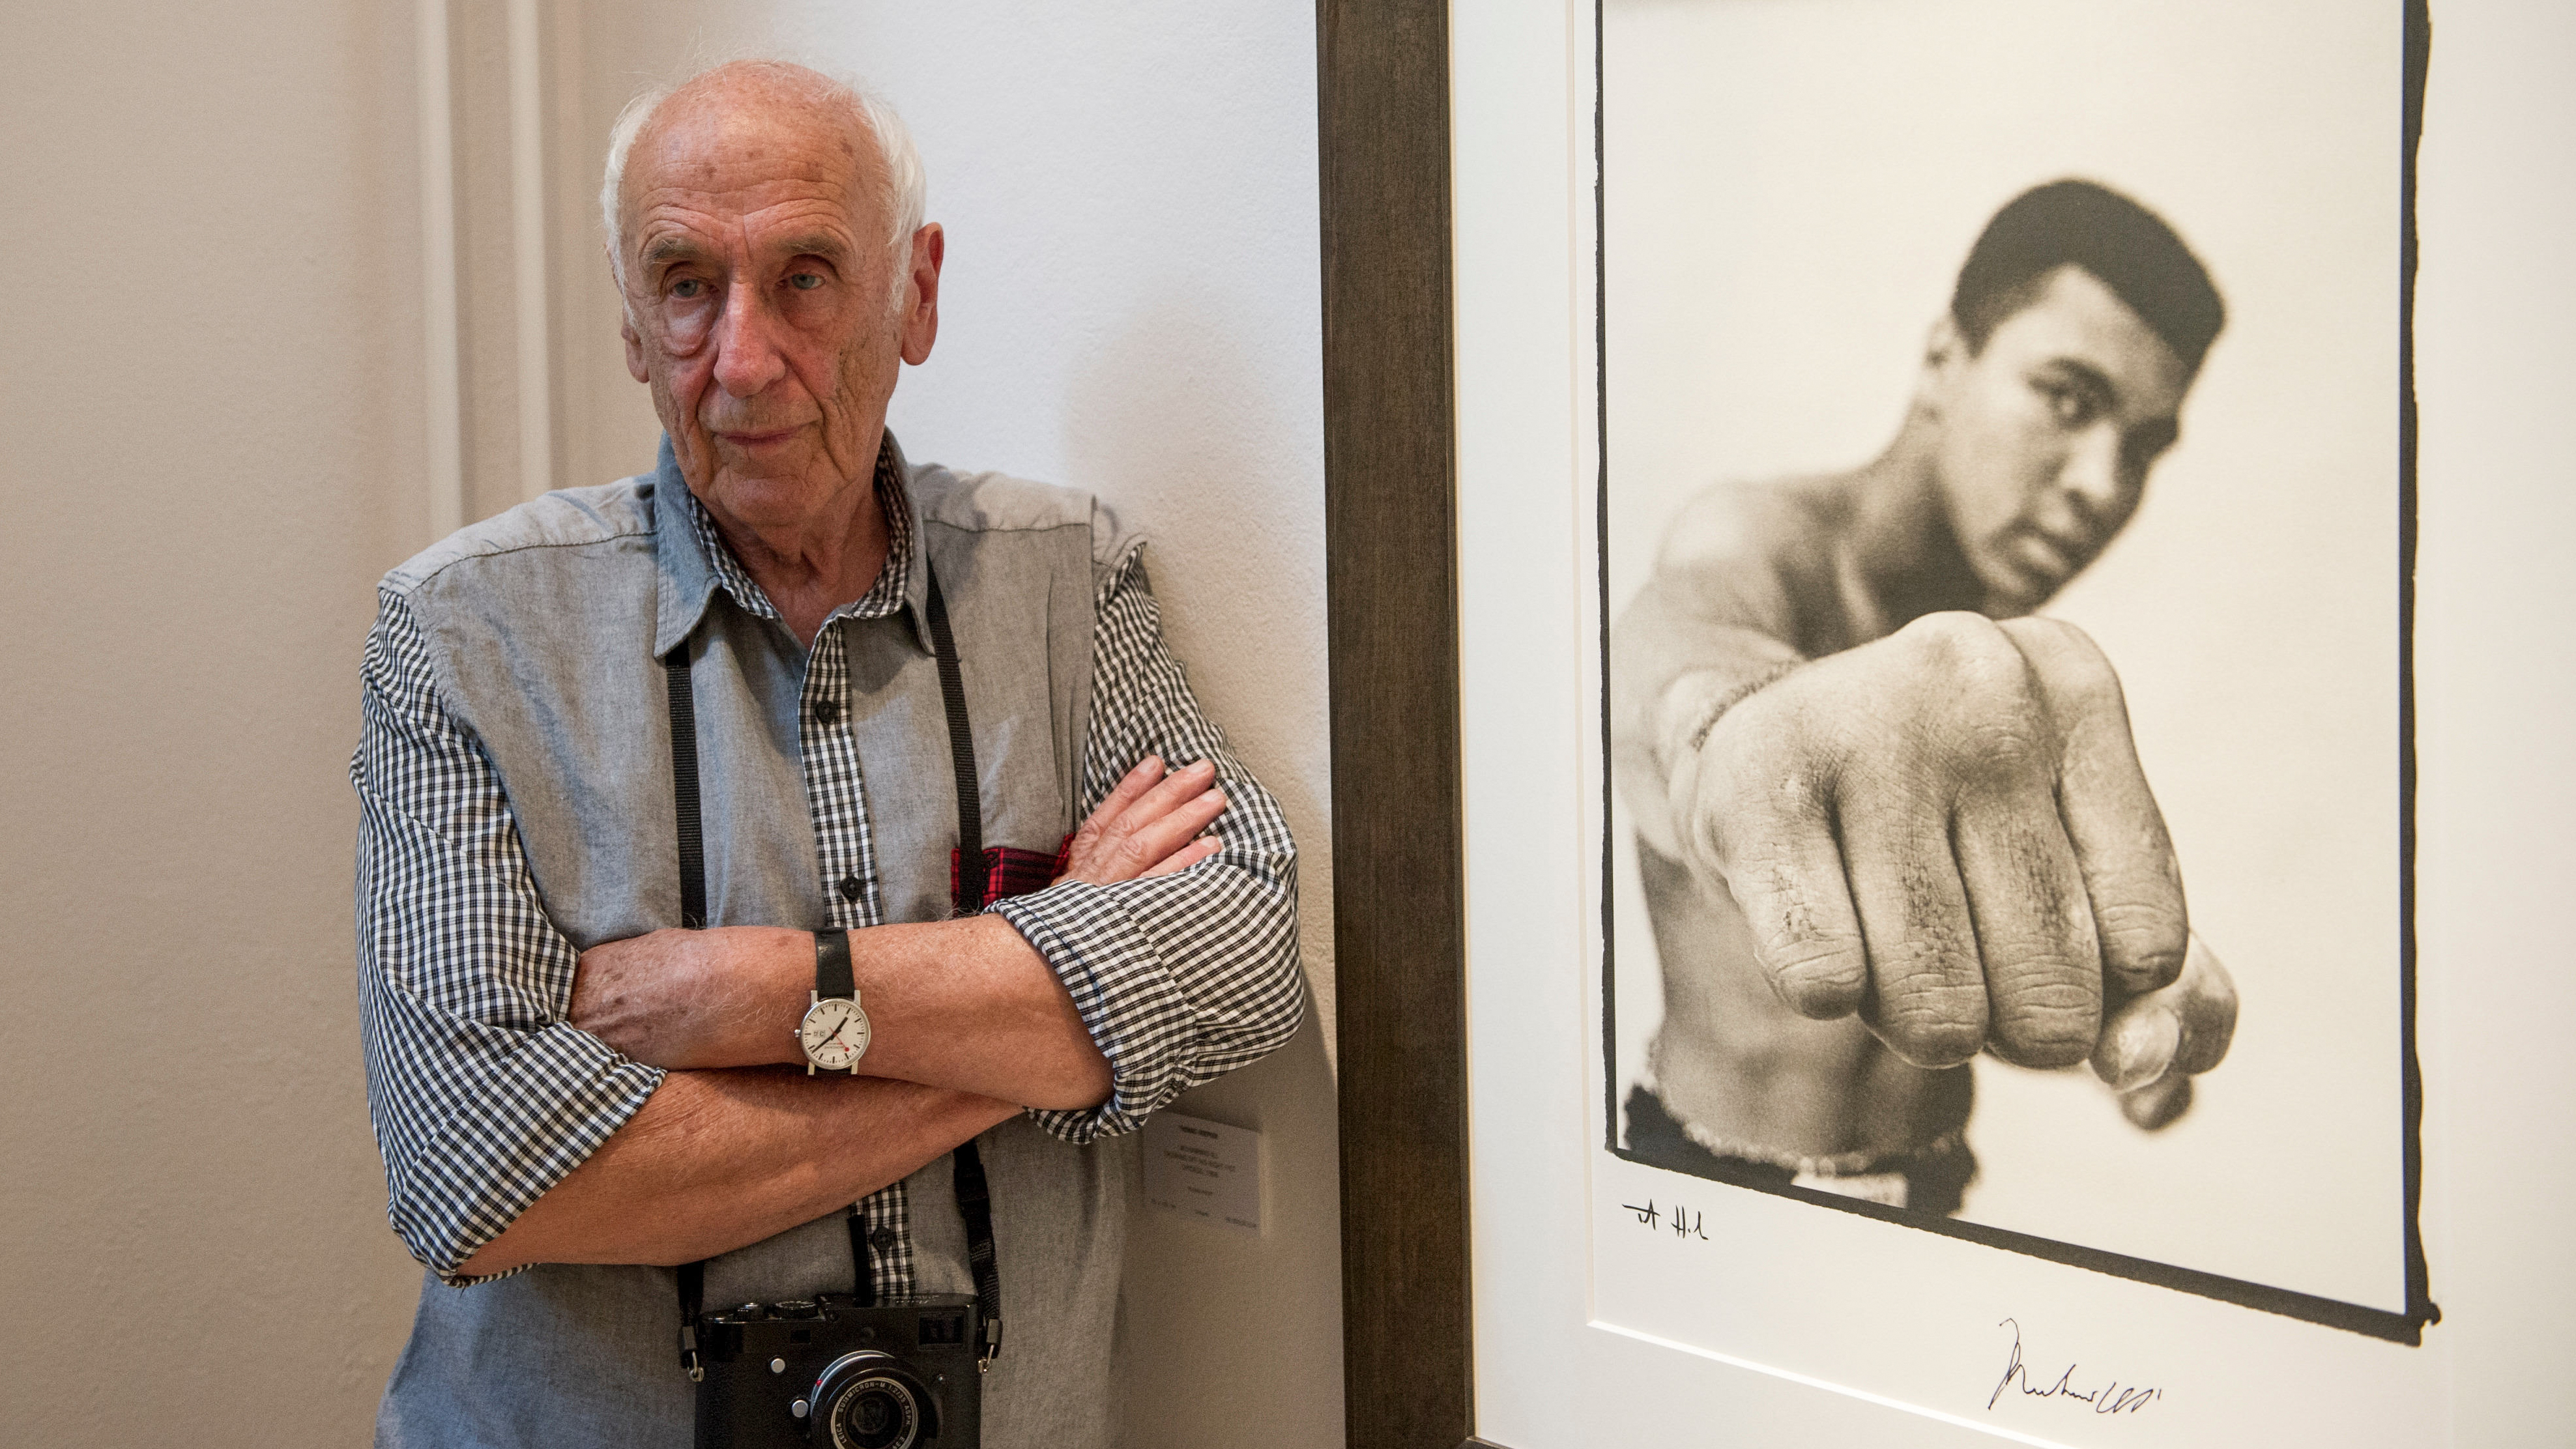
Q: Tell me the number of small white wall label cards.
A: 1